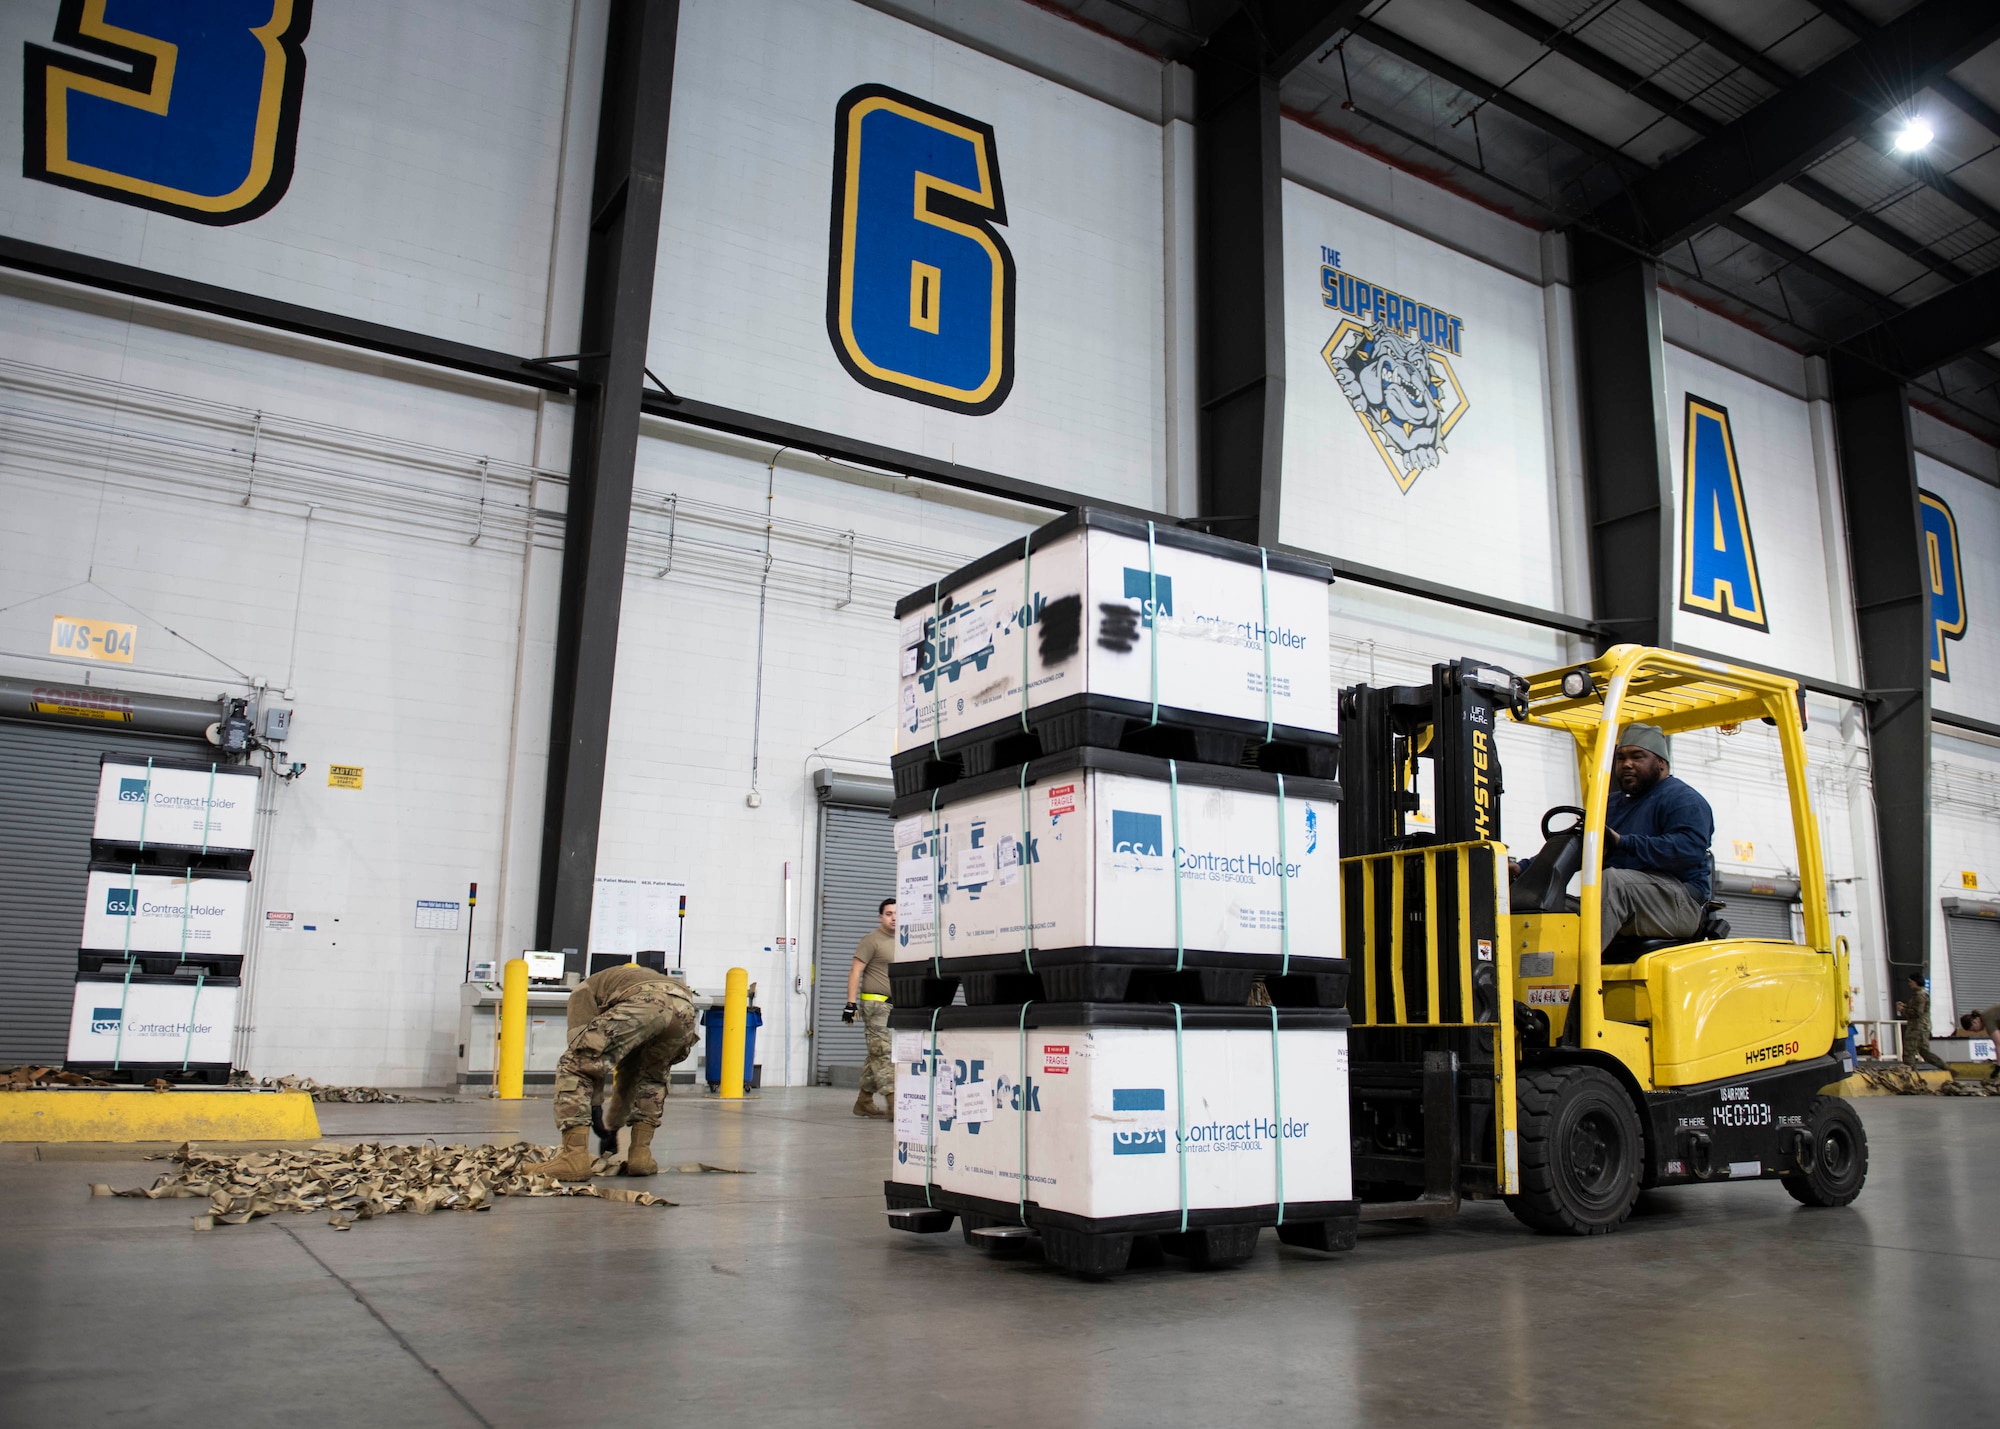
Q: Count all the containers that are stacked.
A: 6